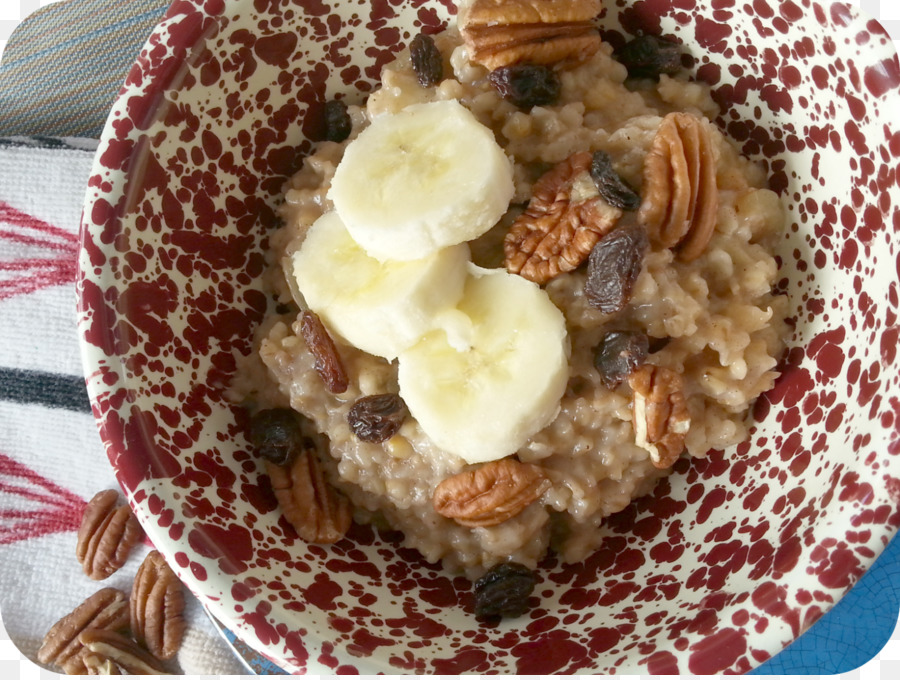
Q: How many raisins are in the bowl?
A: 11